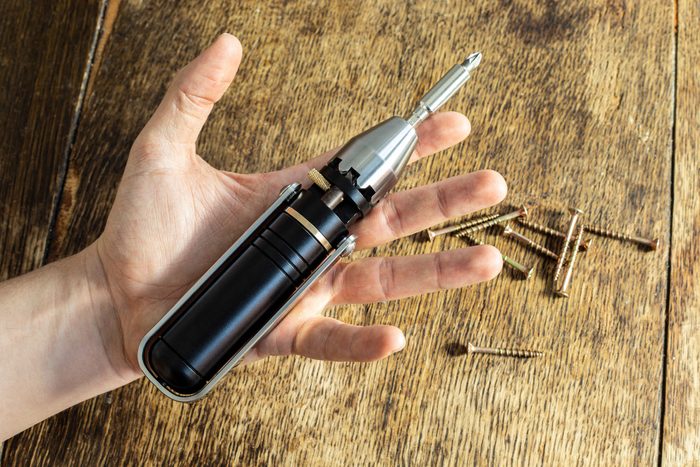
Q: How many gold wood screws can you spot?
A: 9